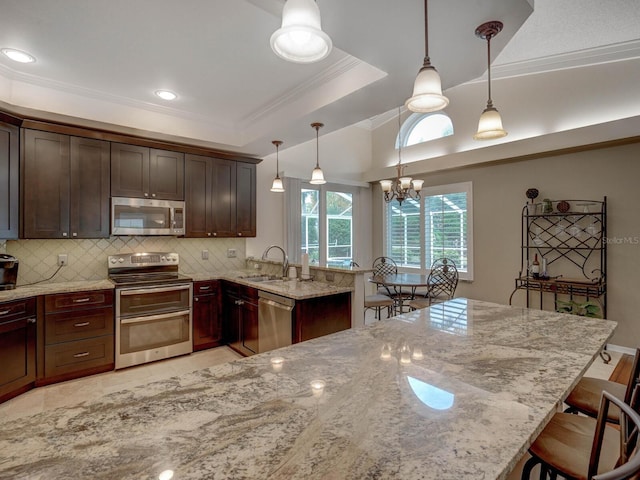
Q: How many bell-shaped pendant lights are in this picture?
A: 5